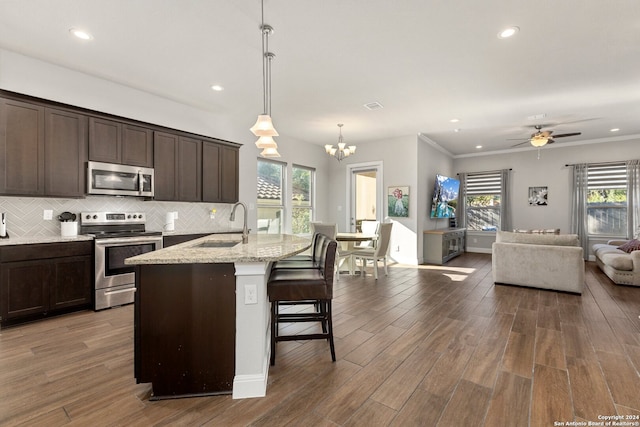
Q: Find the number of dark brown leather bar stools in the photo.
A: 3